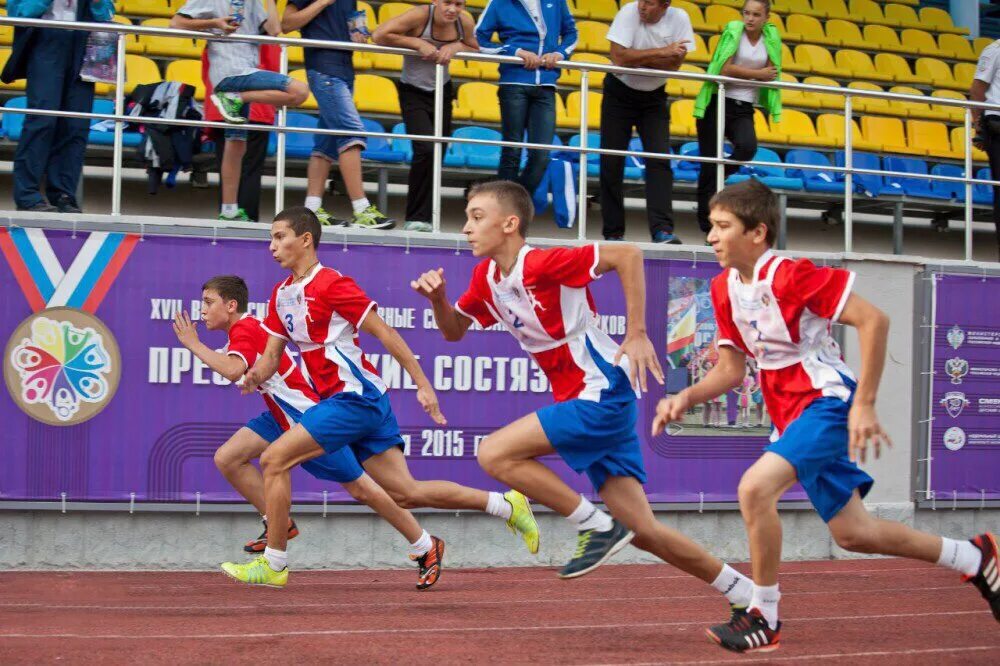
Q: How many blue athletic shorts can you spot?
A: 4